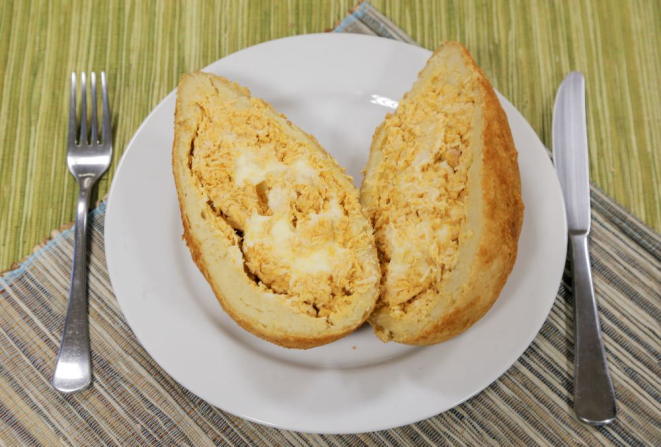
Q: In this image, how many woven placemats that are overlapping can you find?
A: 2